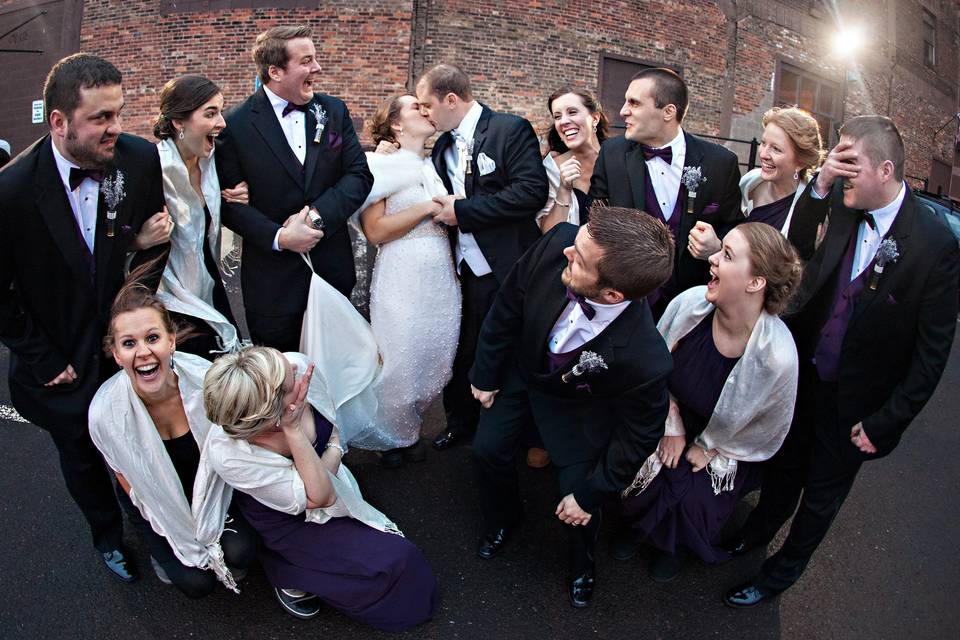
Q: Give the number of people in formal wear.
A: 13